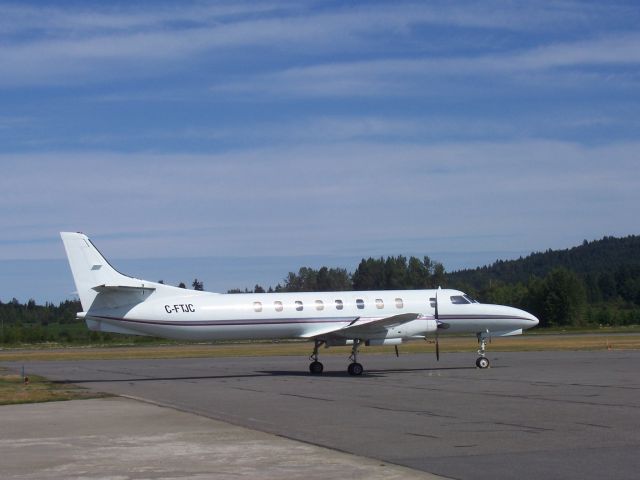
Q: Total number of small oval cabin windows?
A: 9